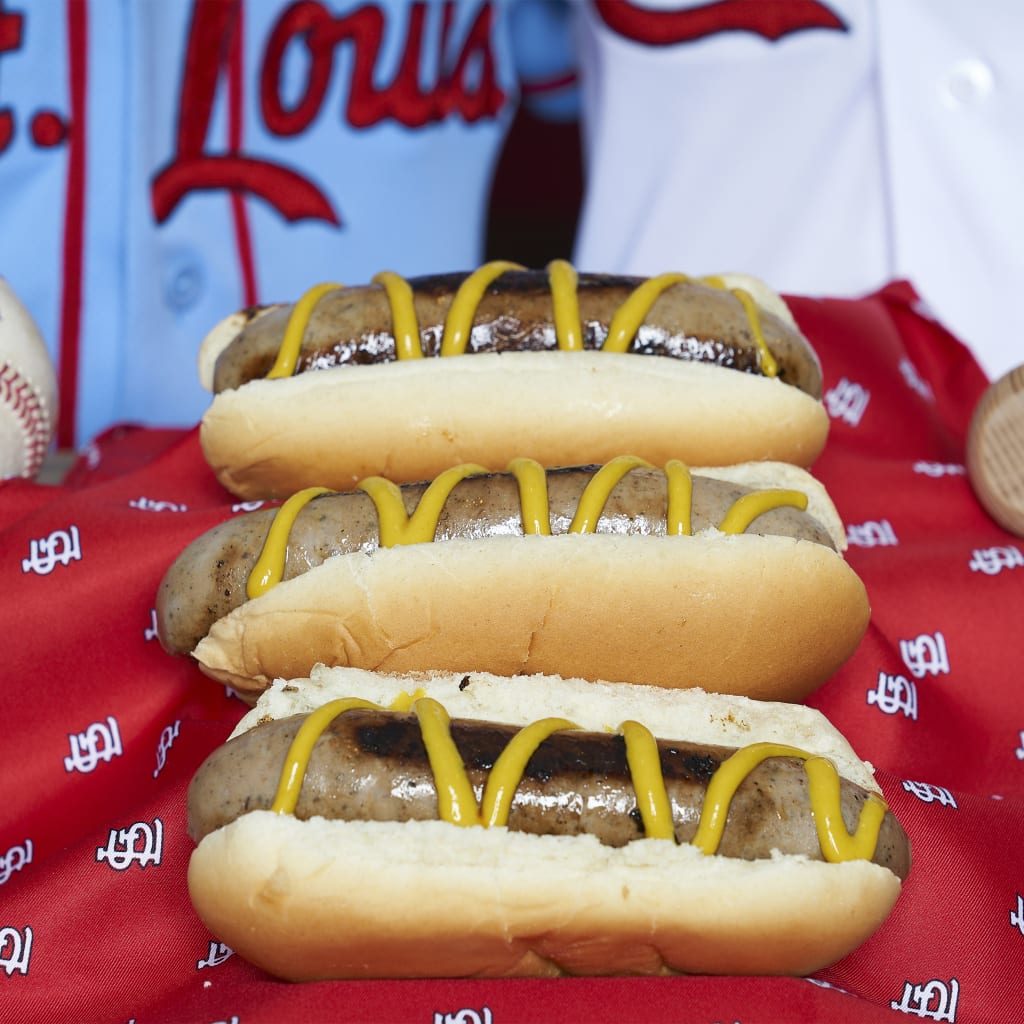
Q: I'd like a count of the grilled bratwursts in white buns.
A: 3